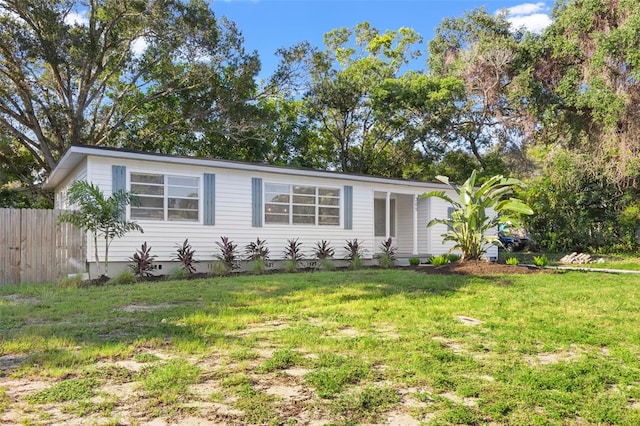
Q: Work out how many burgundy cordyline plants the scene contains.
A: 8